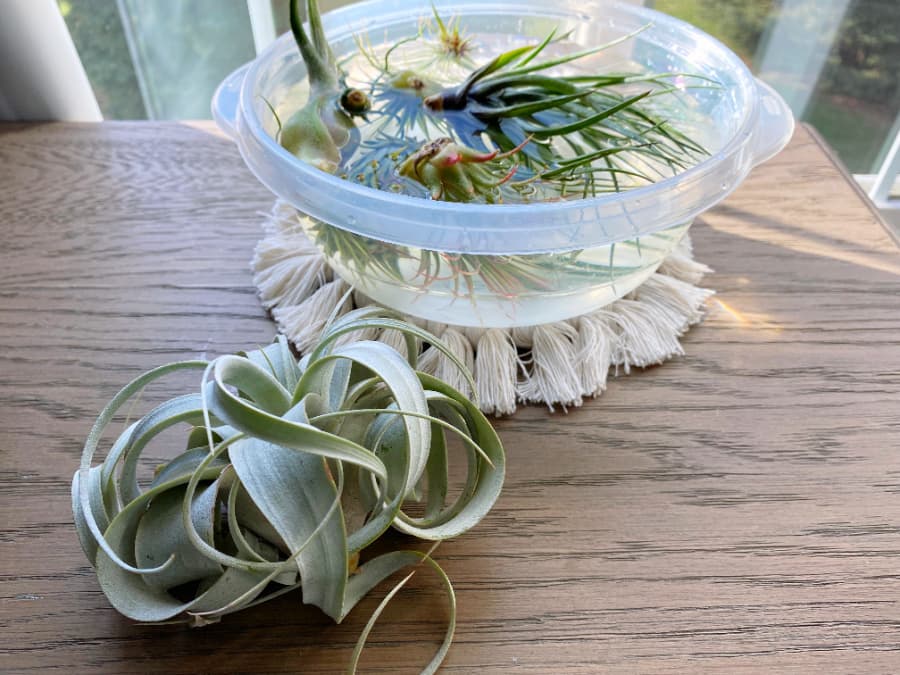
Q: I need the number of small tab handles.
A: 2